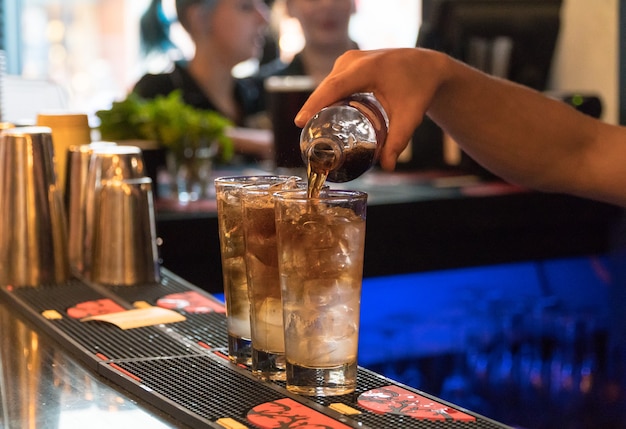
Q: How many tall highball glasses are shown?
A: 3